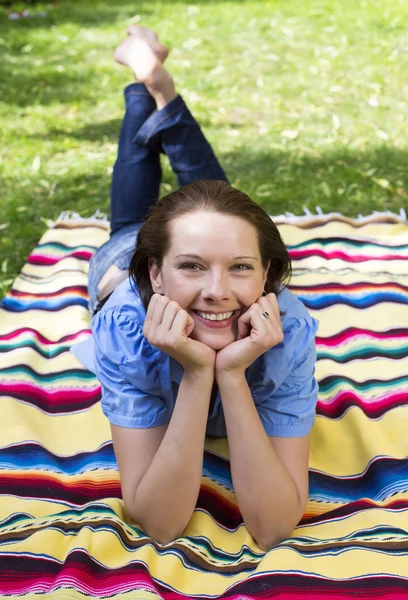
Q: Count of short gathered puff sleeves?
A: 2